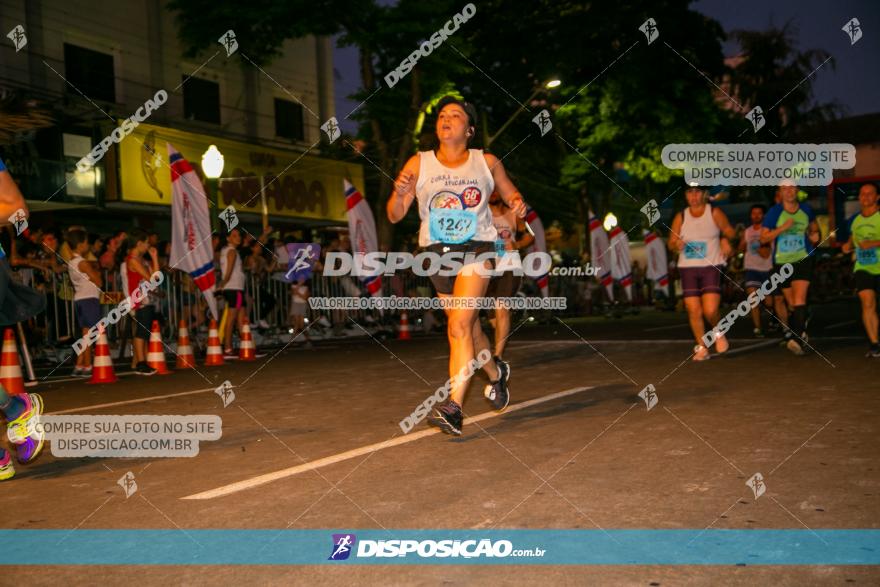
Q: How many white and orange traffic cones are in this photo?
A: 7